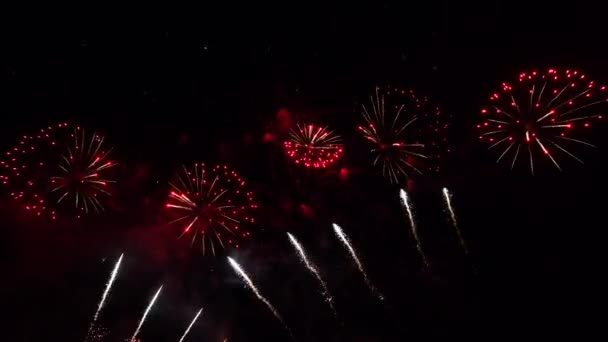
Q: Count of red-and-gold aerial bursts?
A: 5